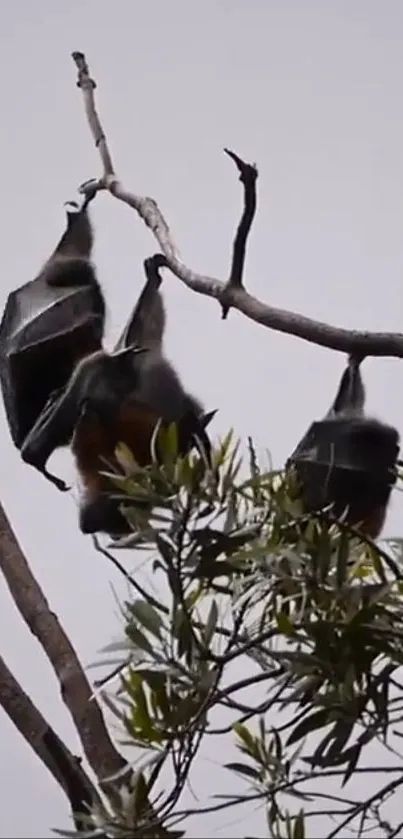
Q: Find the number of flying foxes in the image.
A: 3